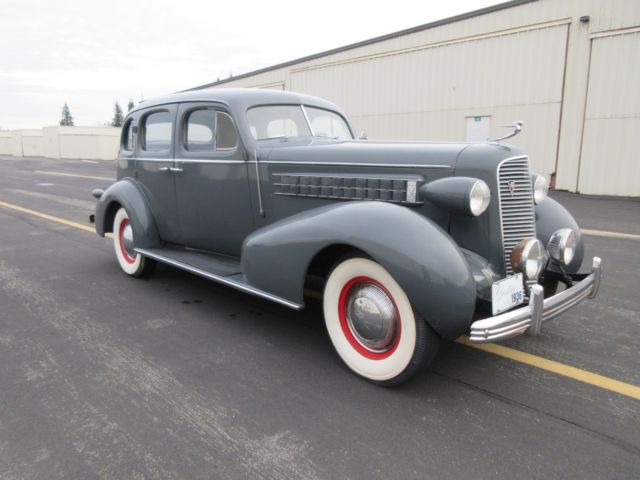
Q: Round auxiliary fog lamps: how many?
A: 2